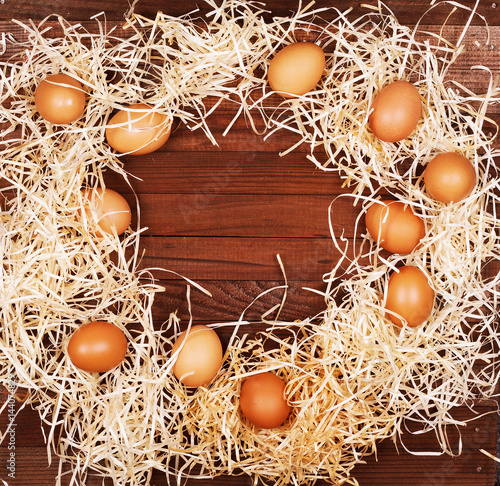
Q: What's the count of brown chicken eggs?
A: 11